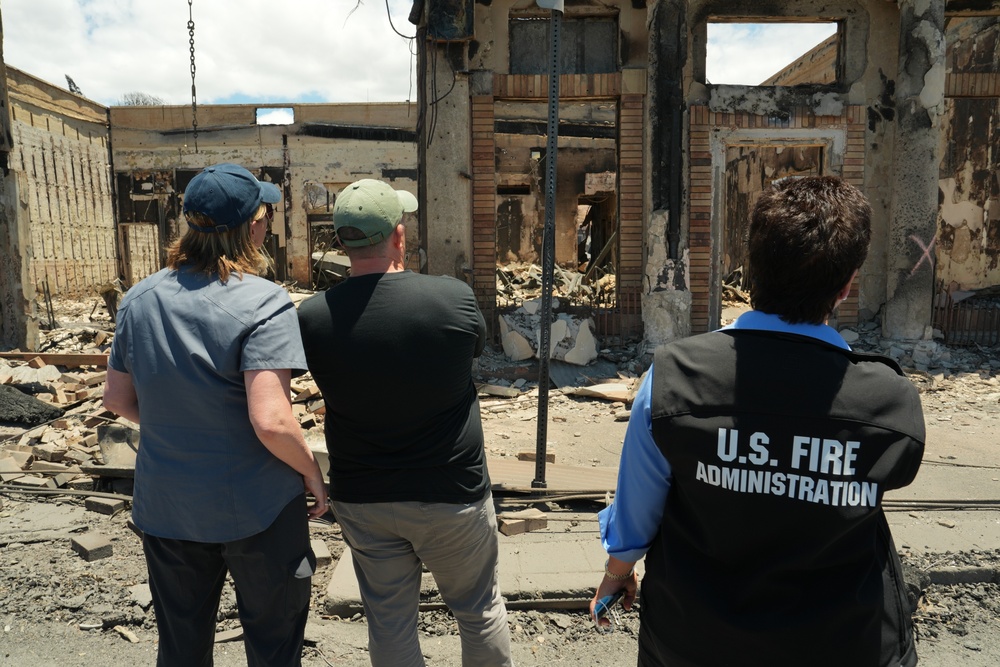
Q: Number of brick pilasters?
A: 4